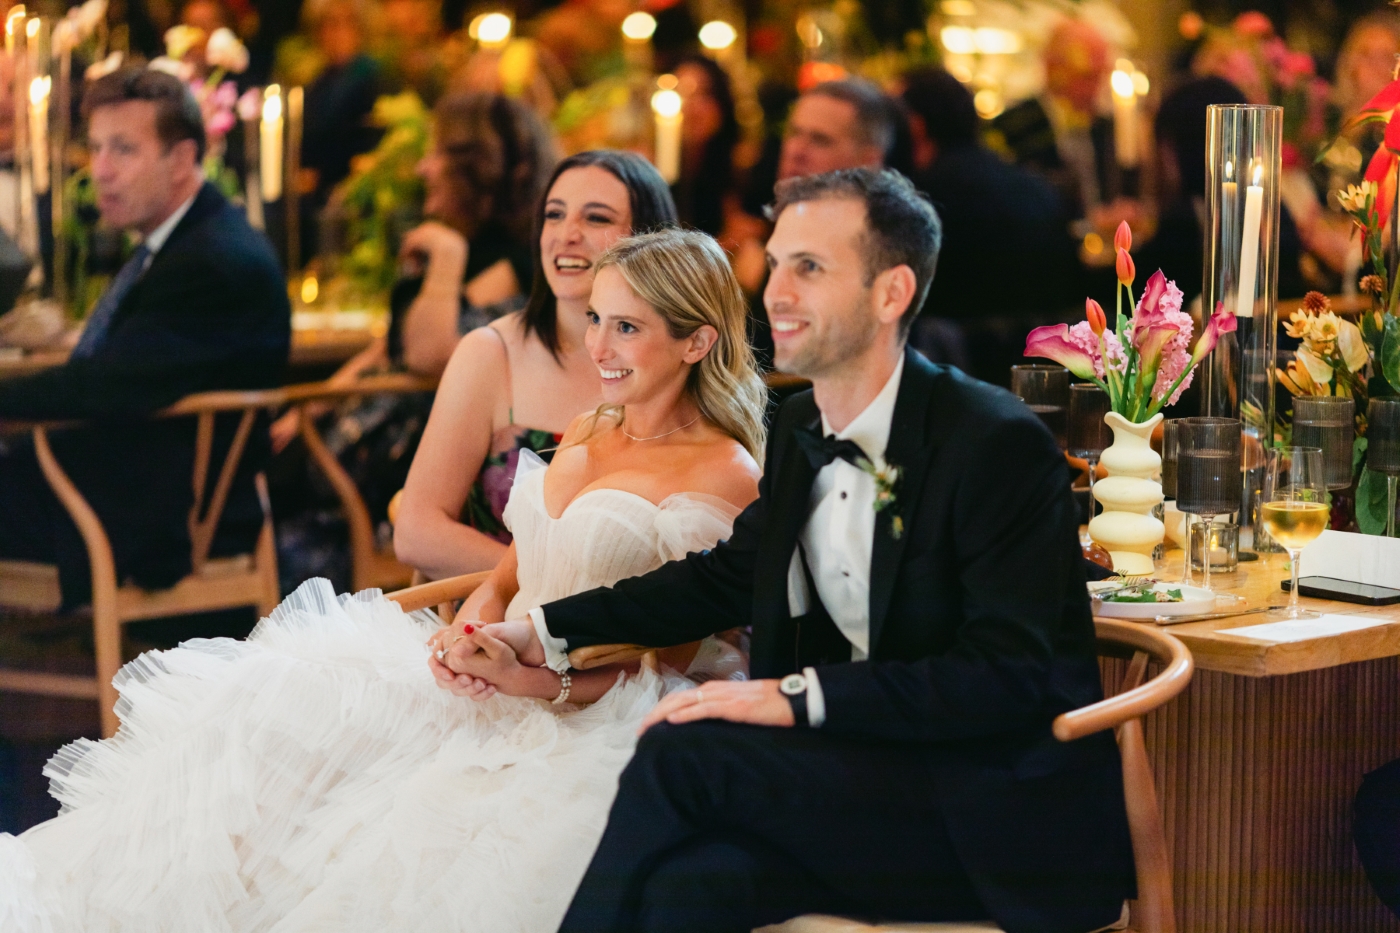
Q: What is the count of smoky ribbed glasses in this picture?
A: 6